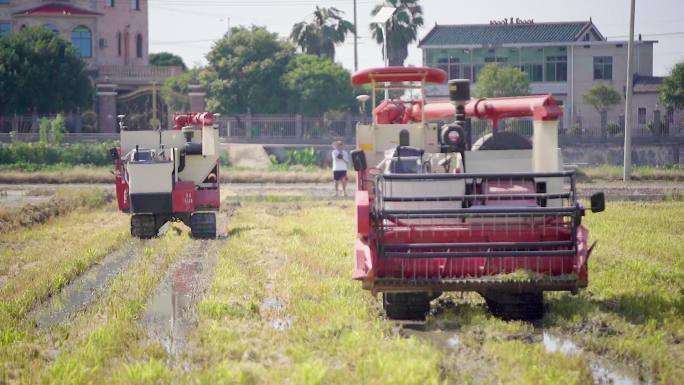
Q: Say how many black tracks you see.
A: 4